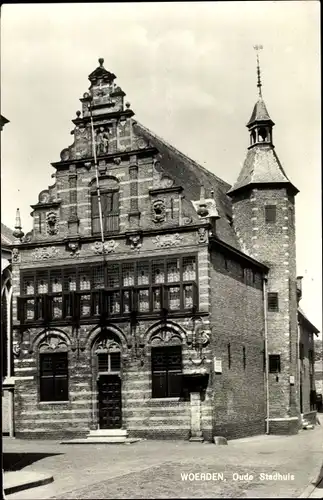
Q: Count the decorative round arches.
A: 3